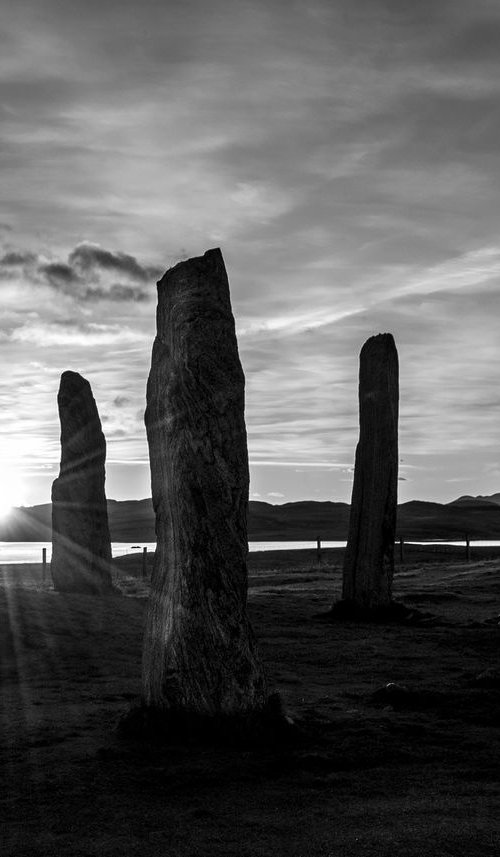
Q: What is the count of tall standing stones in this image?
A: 3